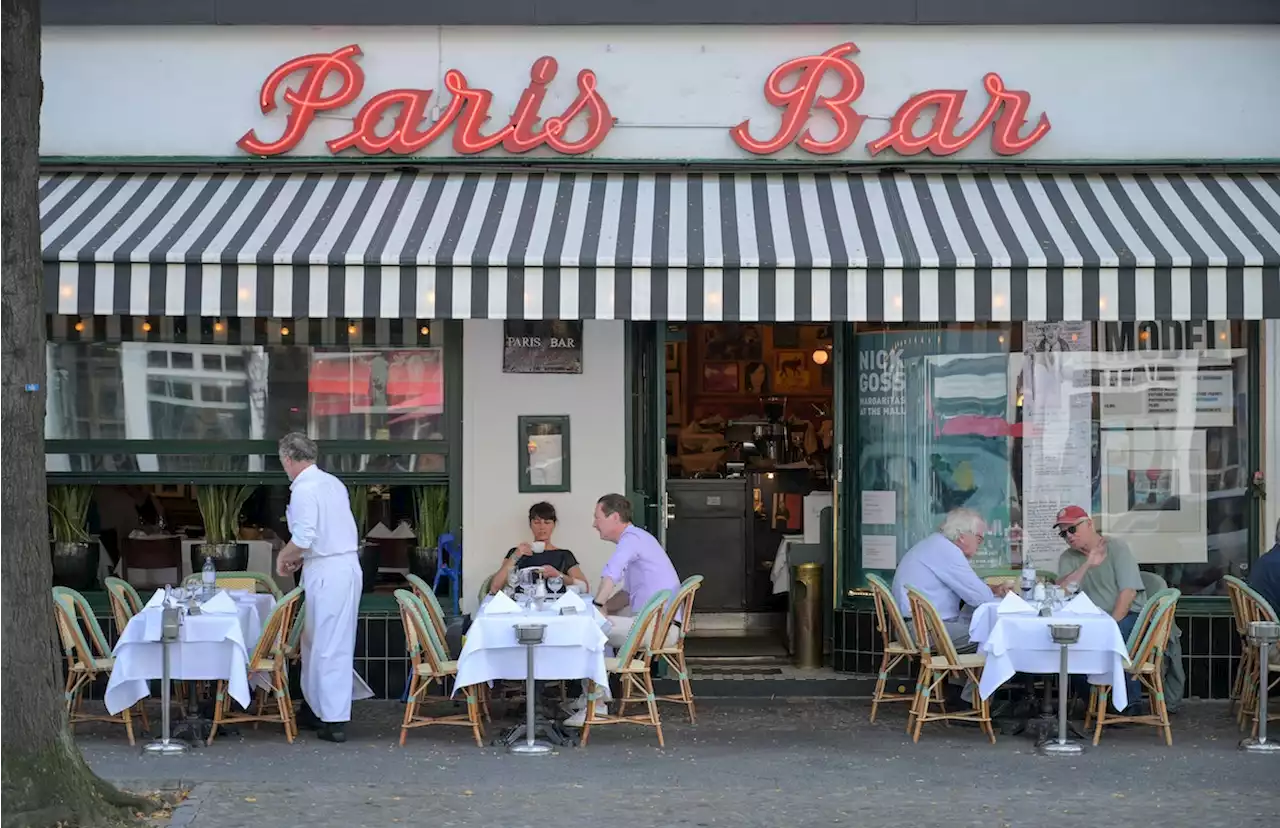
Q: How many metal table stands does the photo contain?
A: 4